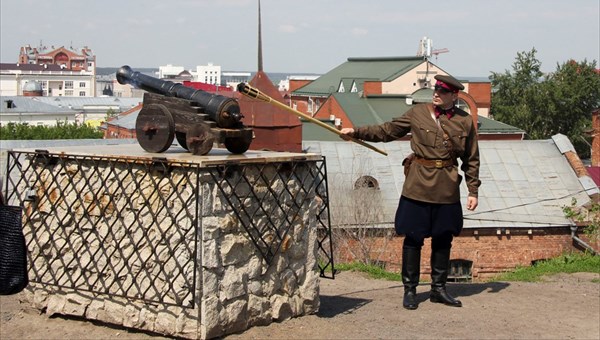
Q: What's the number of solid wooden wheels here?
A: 4